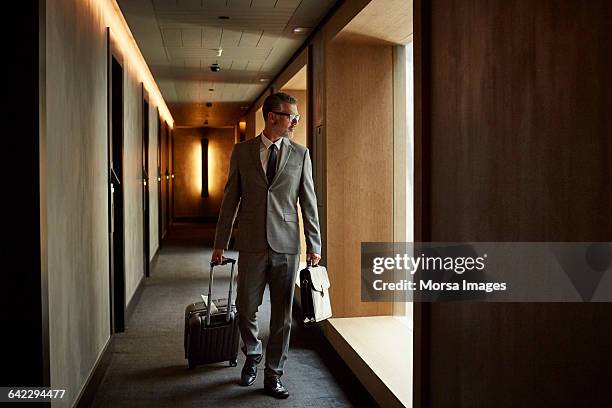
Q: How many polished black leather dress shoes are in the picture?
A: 2